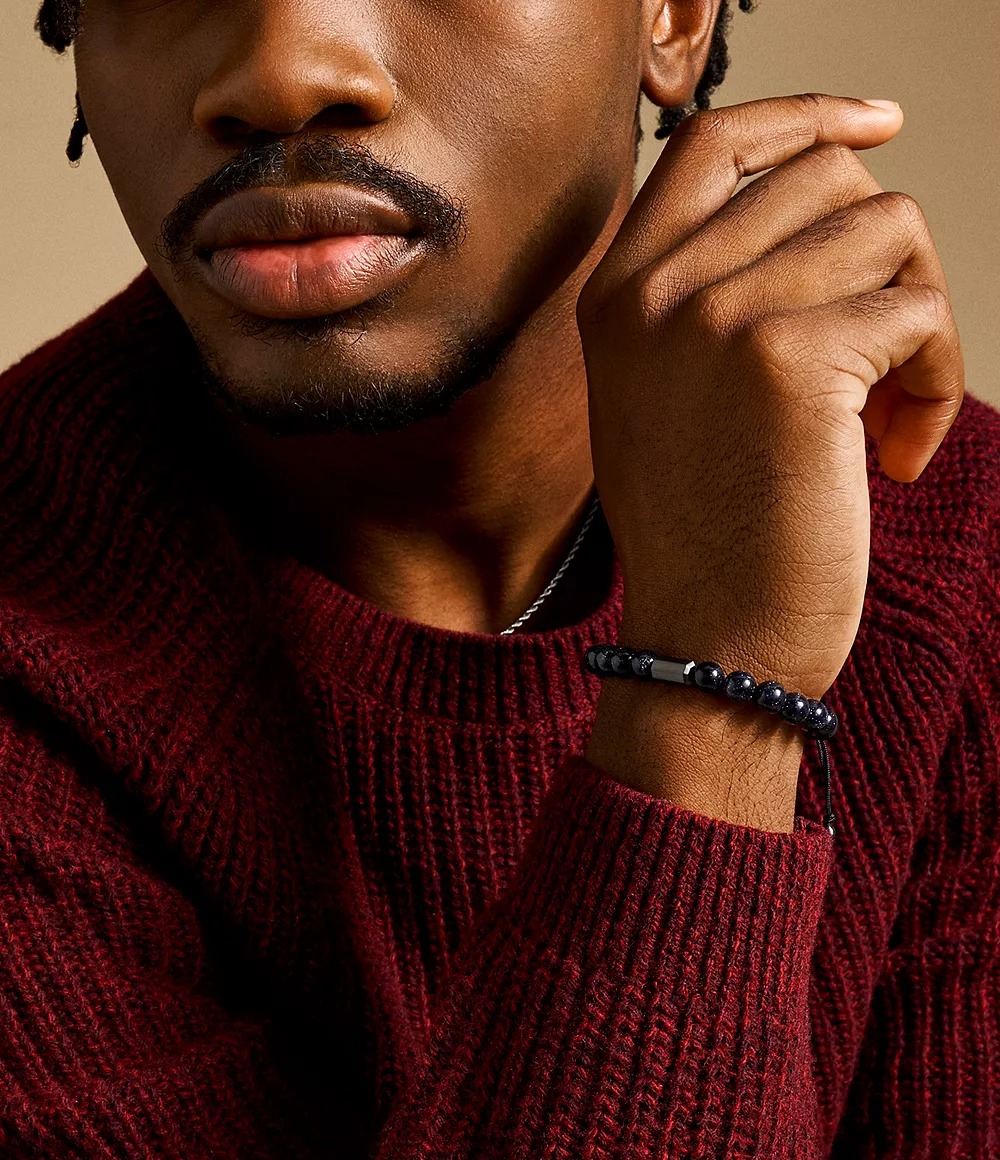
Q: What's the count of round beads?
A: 10